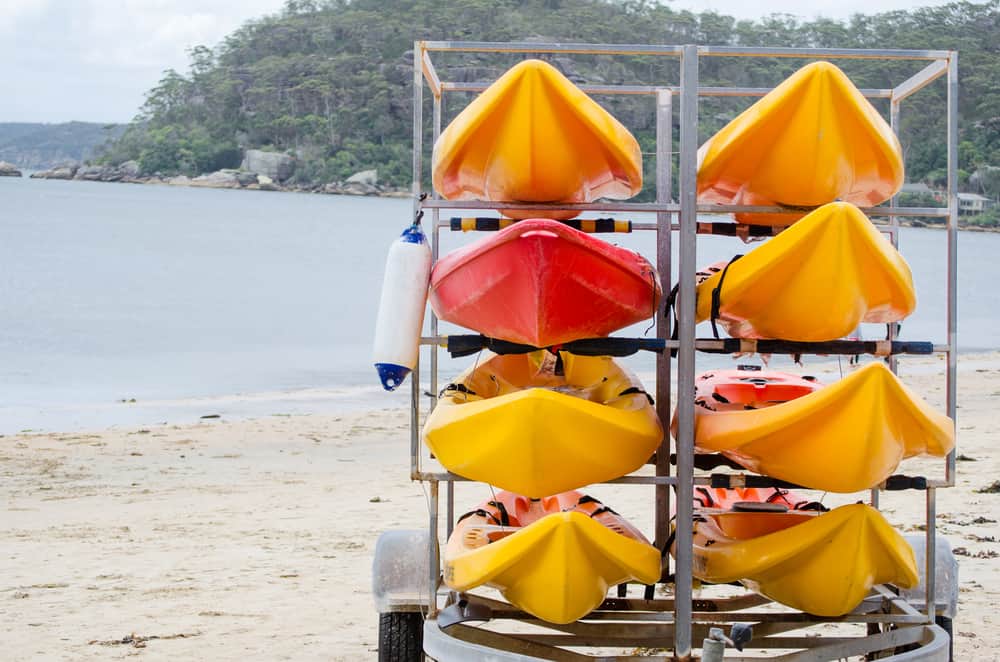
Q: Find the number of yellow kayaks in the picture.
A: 7